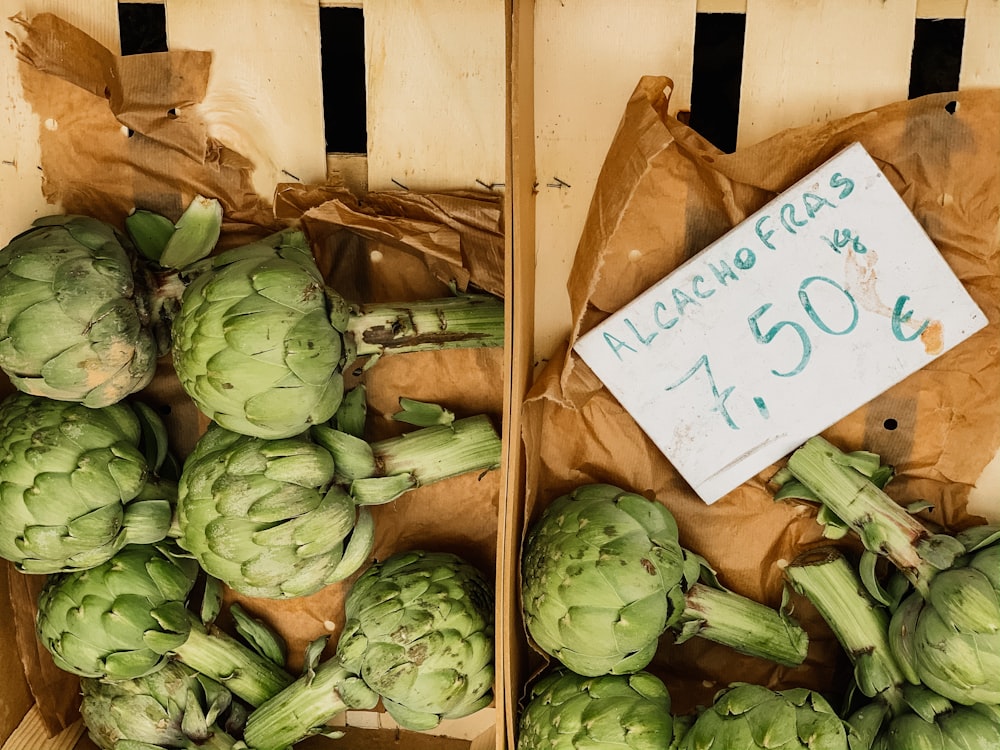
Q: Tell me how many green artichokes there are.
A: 12